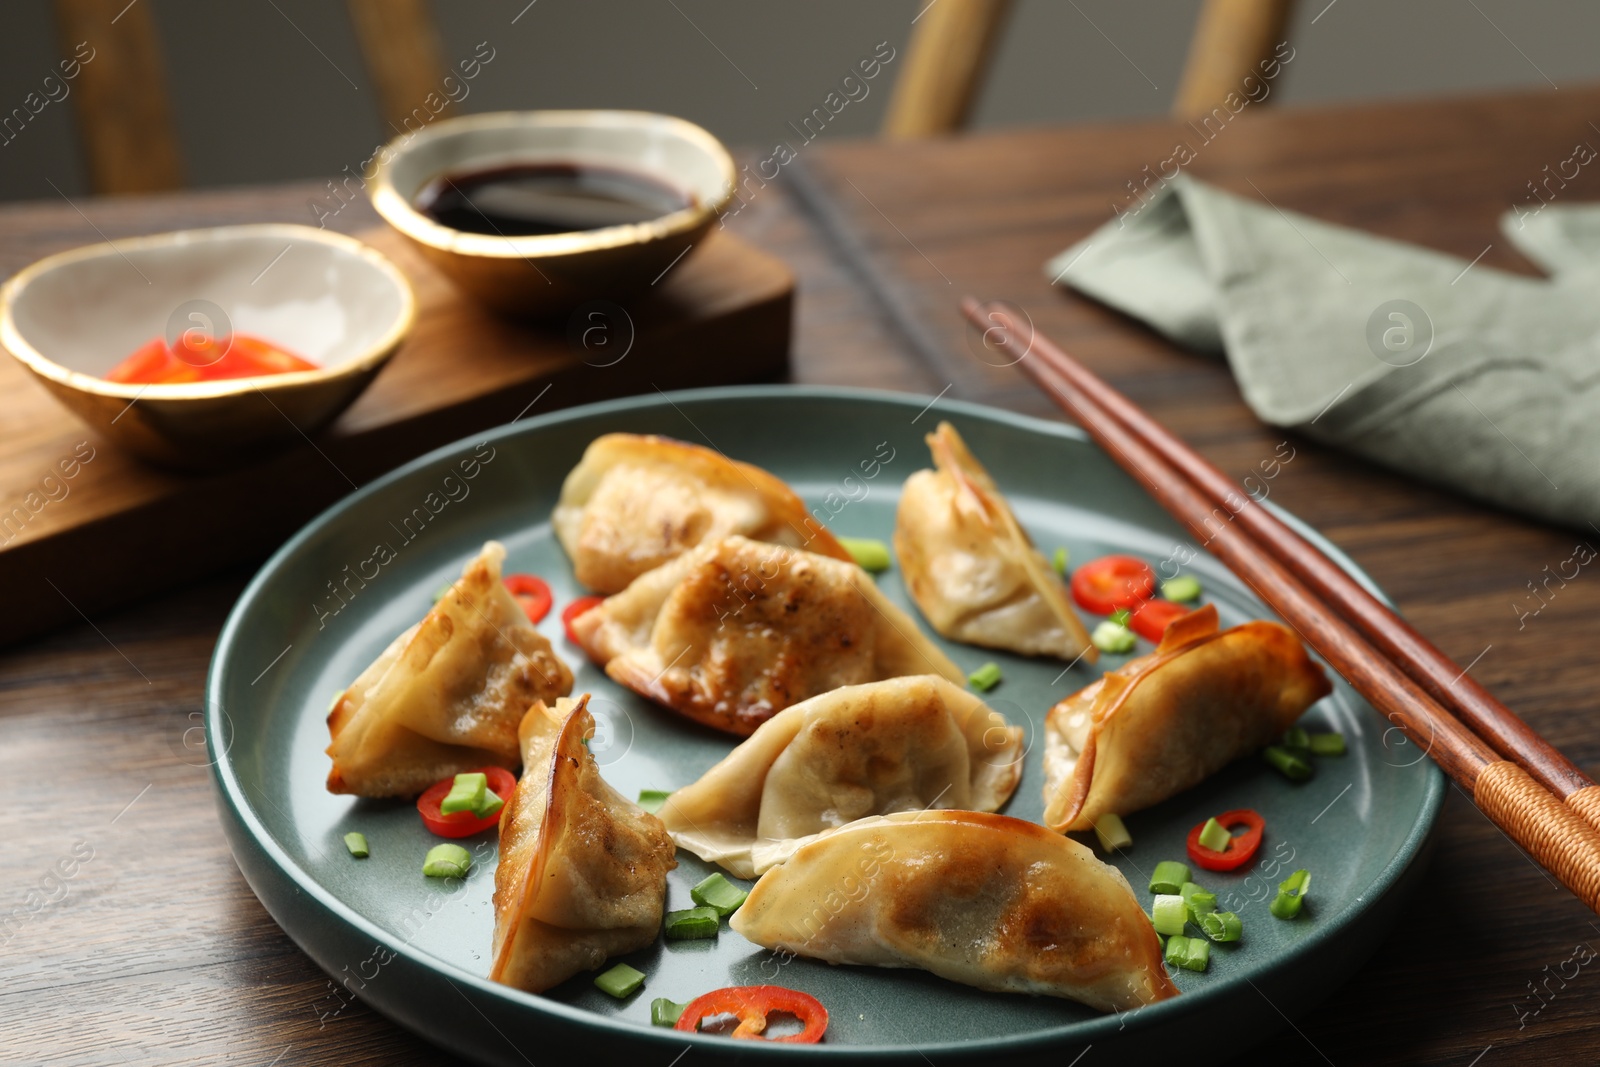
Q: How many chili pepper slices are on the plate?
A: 7